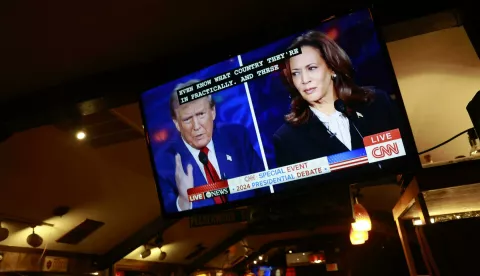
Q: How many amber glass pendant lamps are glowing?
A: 2